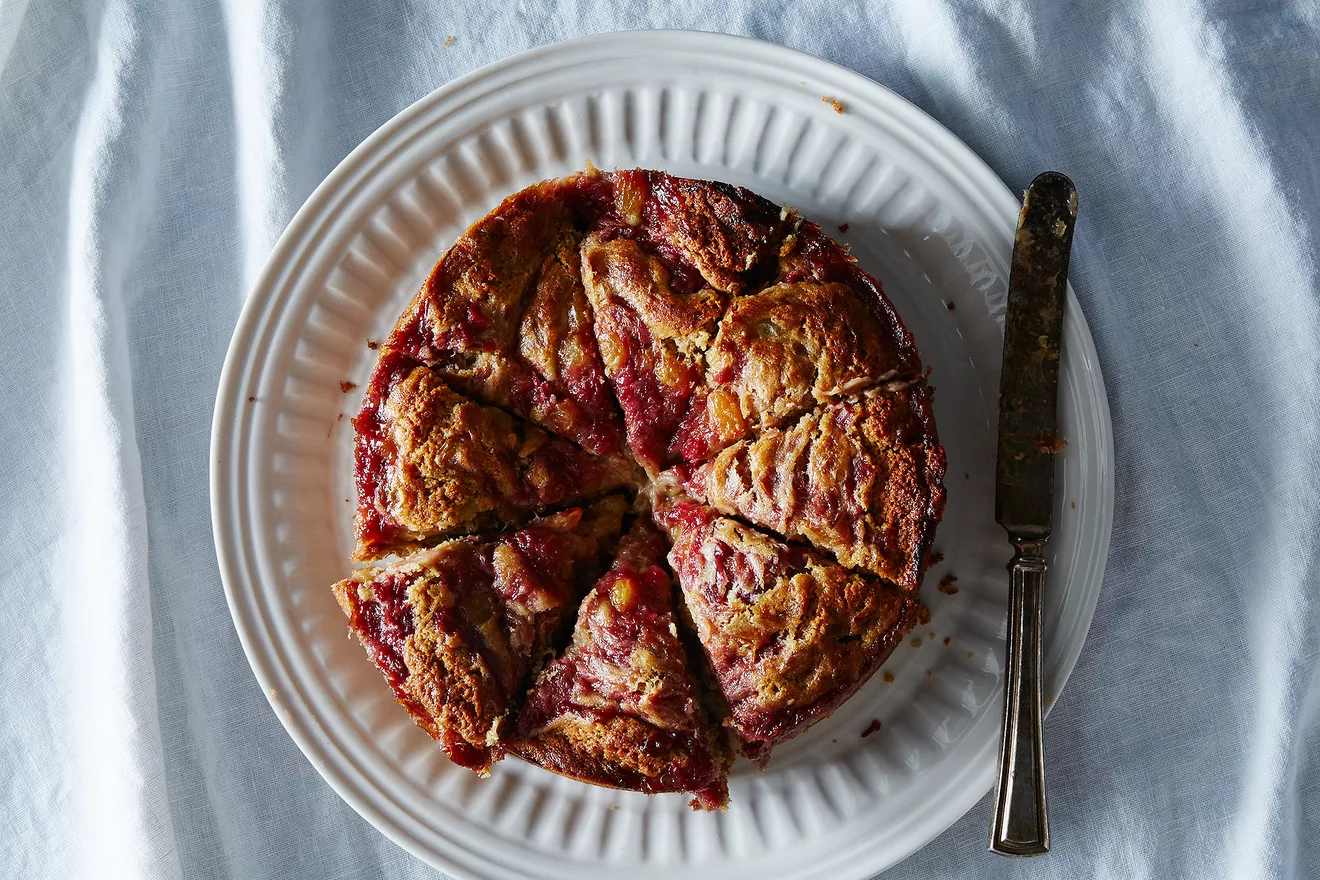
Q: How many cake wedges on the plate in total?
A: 8